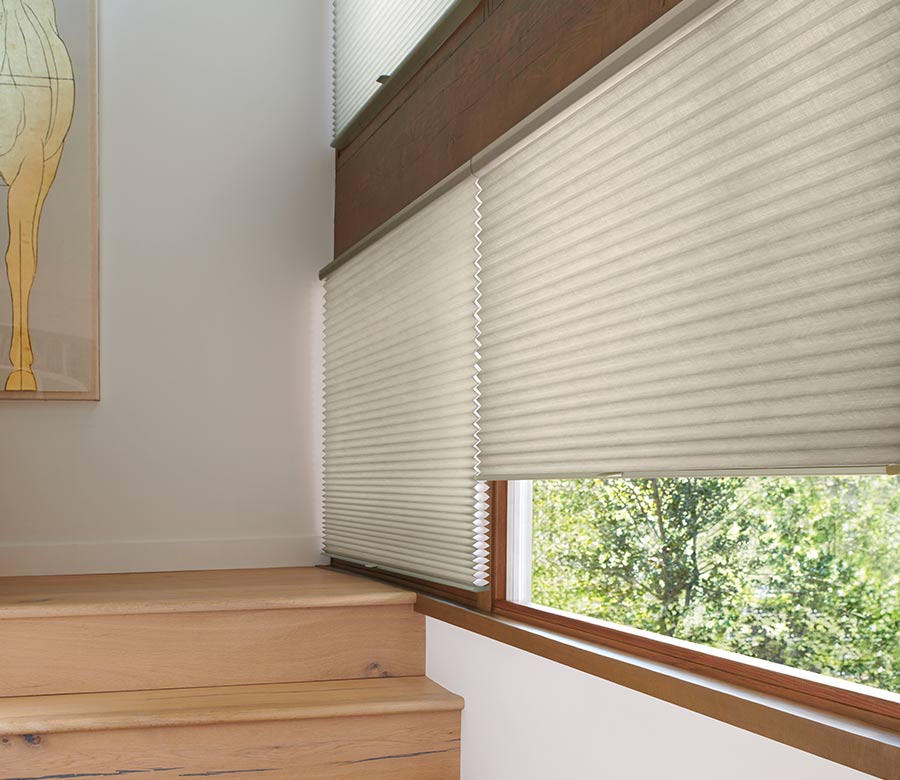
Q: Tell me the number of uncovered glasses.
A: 1